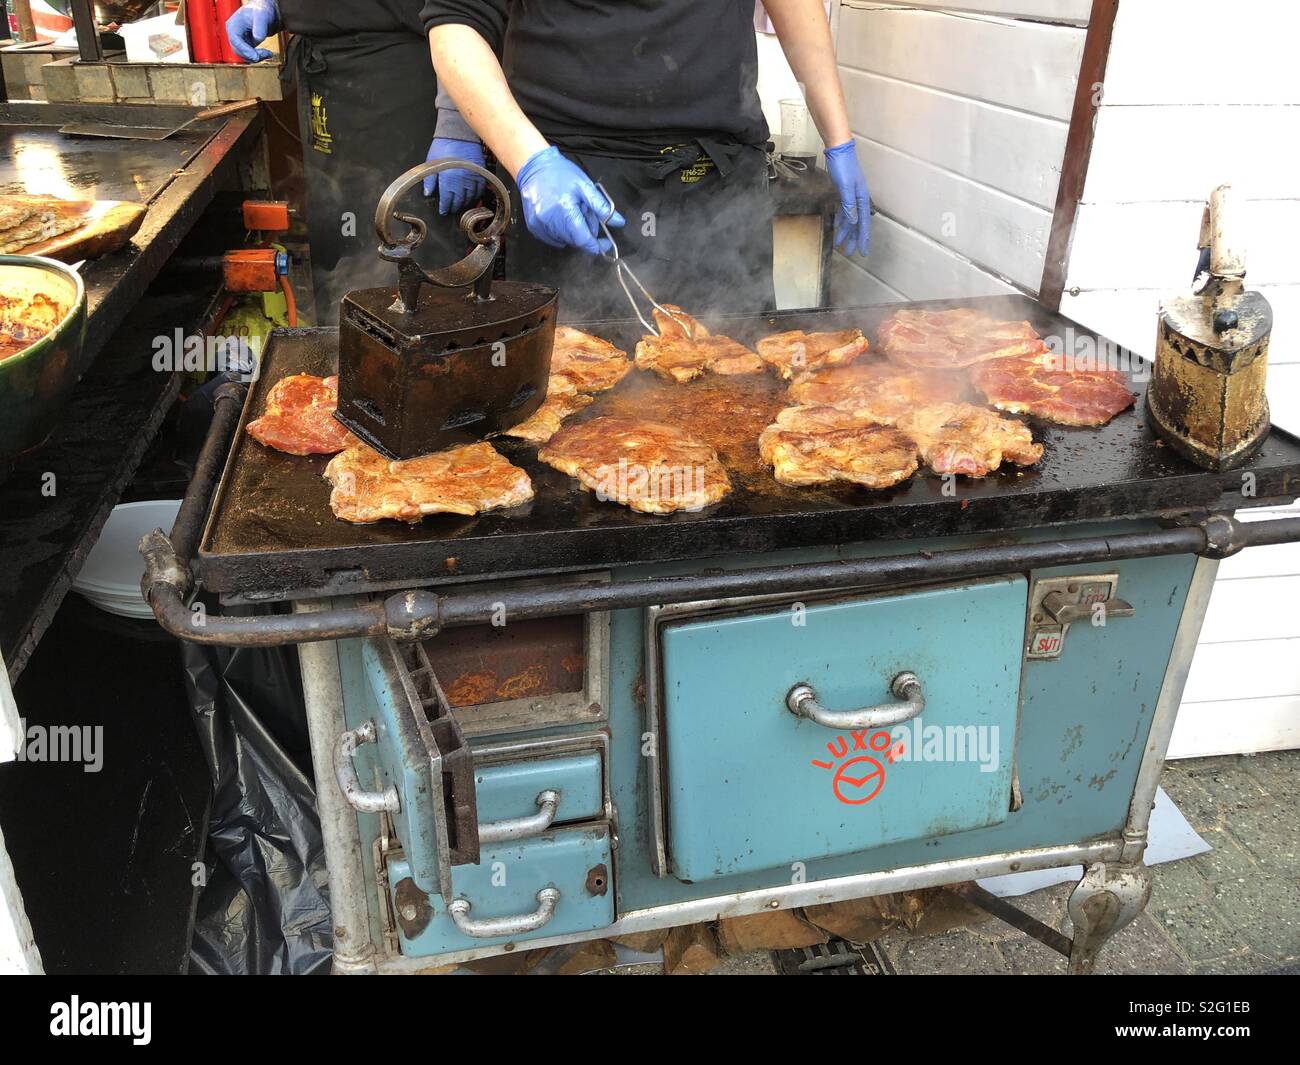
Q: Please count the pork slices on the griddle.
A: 12